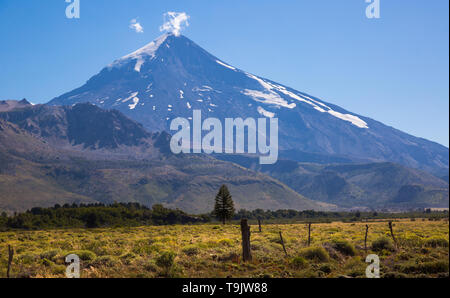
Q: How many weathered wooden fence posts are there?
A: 7